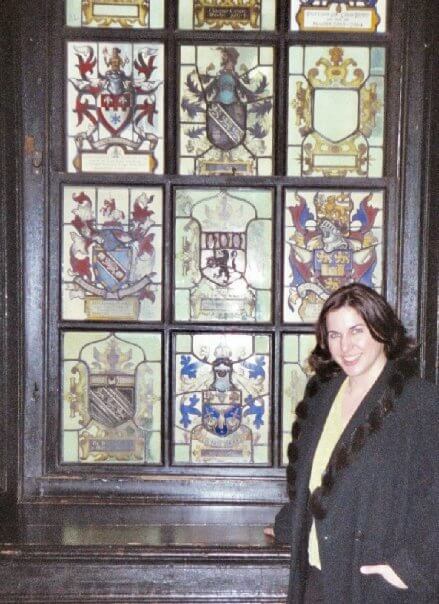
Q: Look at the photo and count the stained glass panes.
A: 12